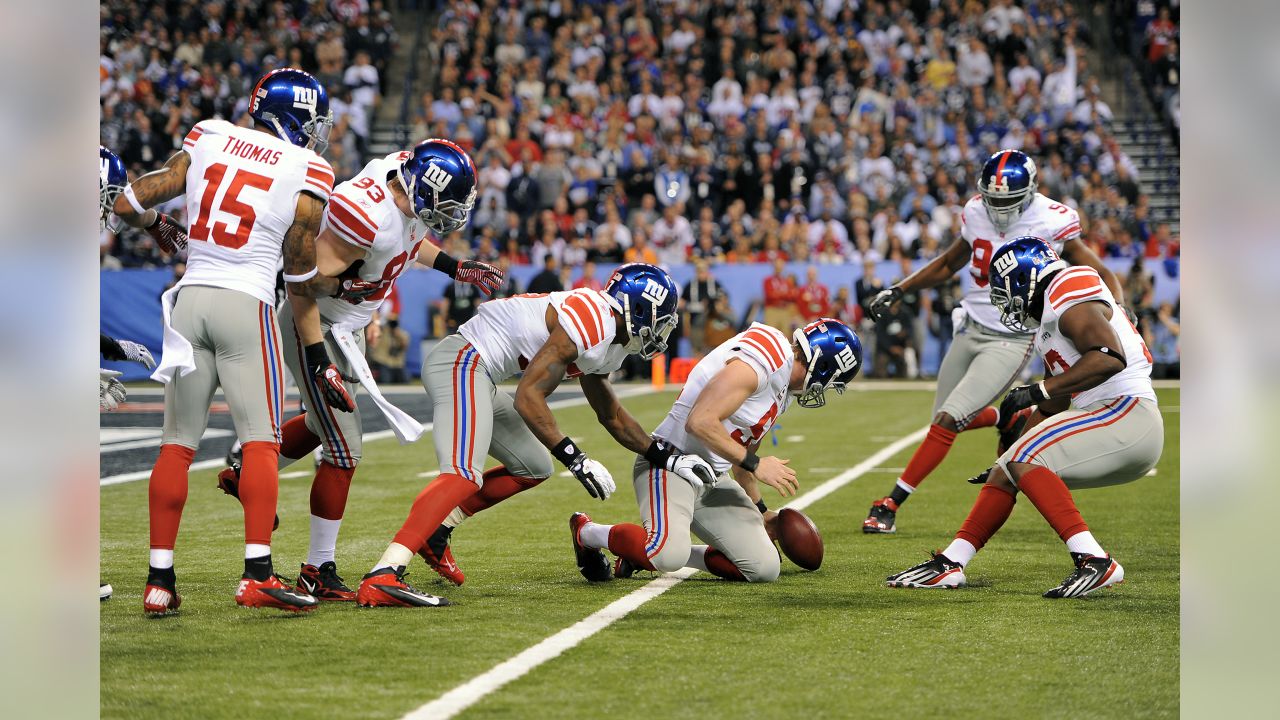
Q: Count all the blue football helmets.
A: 7